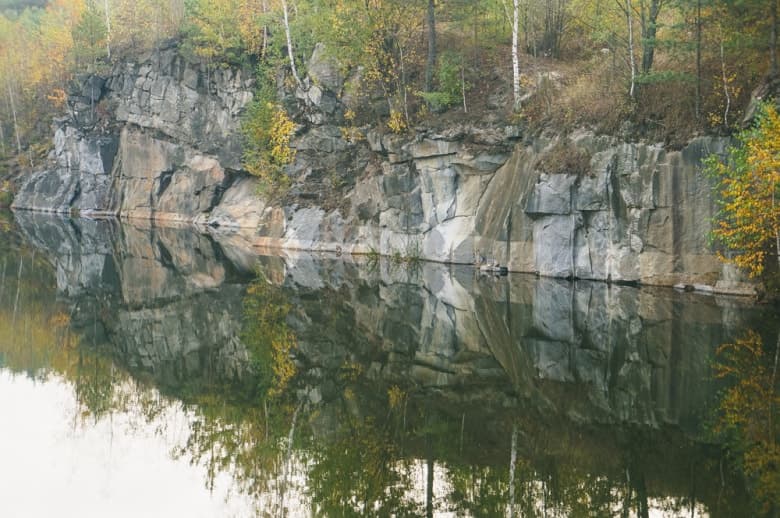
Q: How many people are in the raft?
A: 0